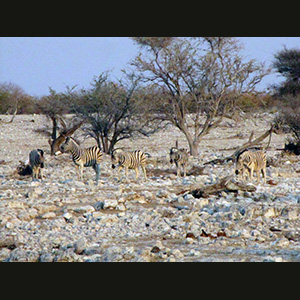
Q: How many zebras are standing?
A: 5